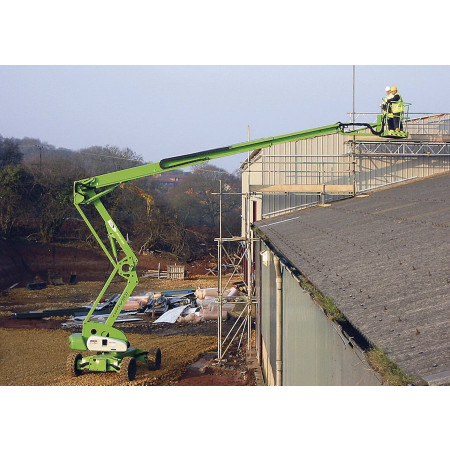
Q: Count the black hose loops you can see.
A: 2